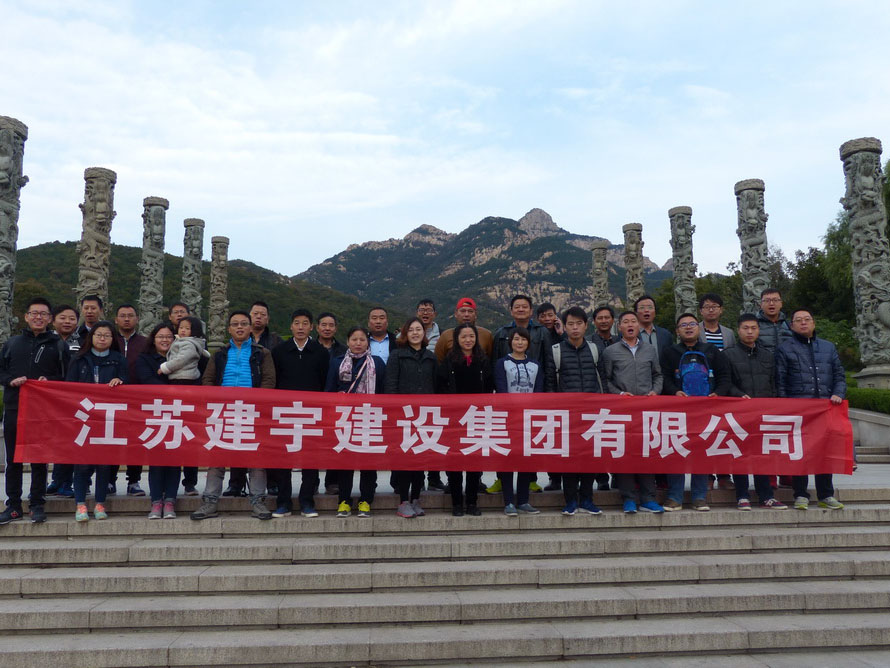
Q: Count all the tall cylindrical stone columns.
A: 10